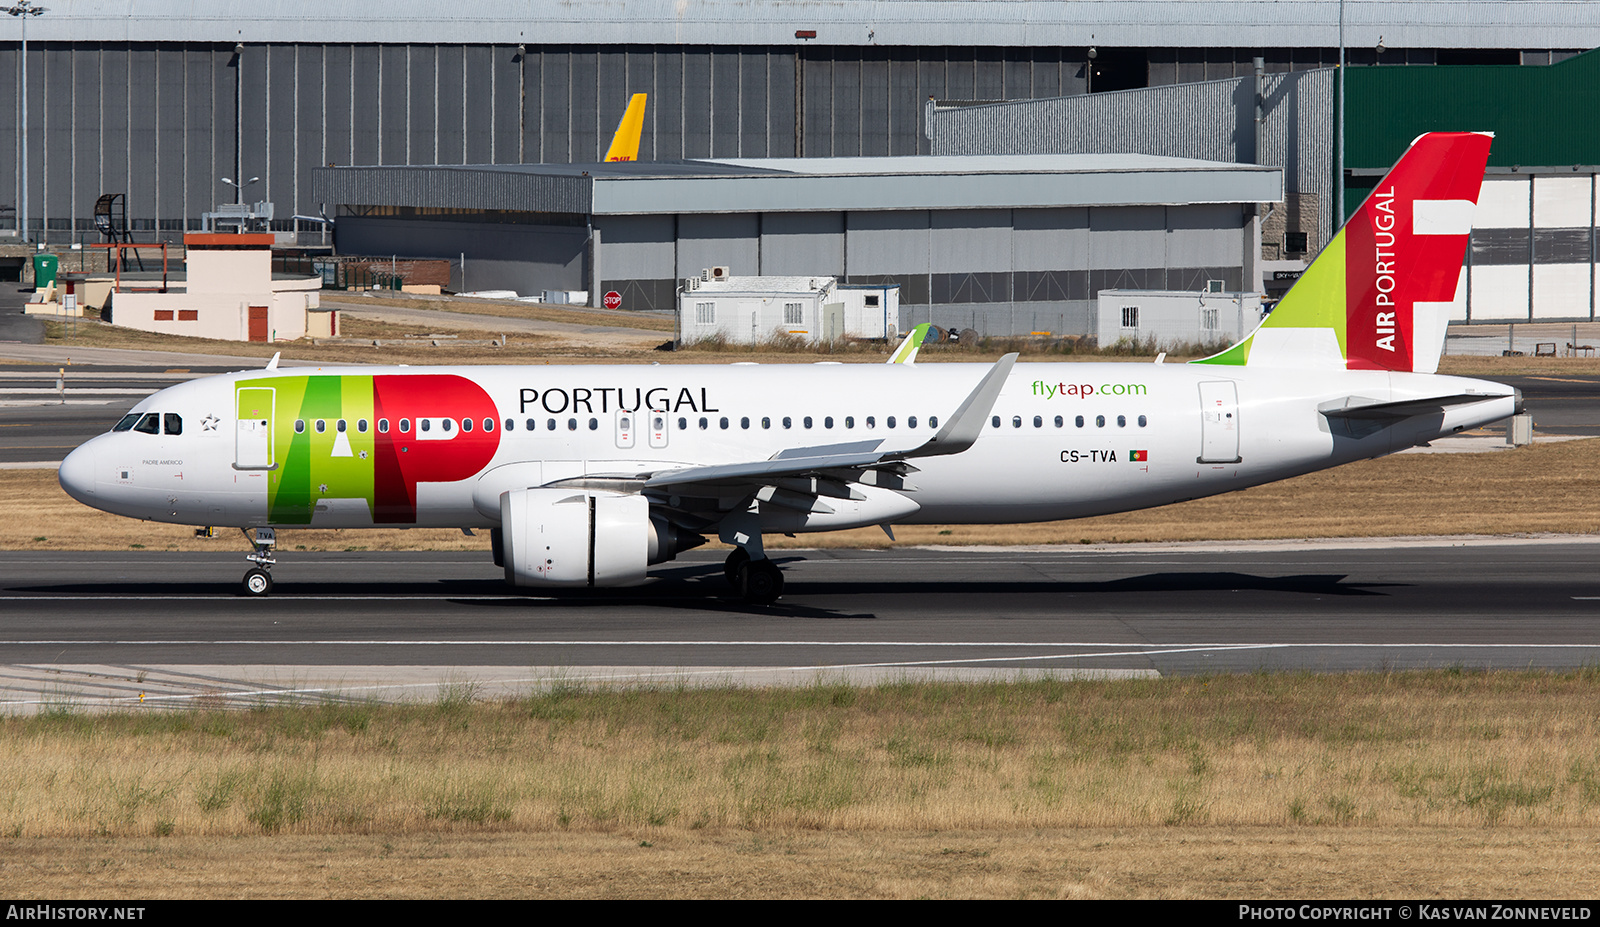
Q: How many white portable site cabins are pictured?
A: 3